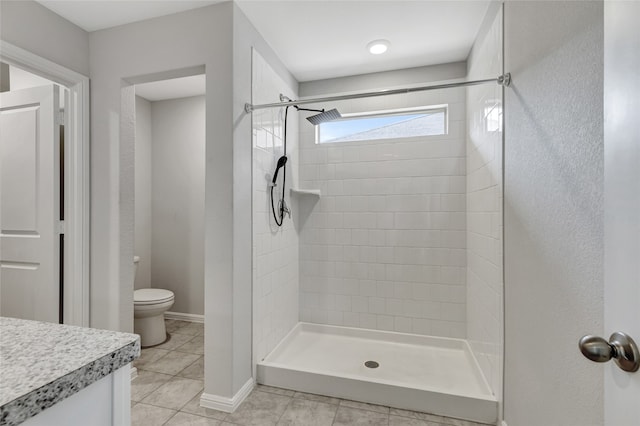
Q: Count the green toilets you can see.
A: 0